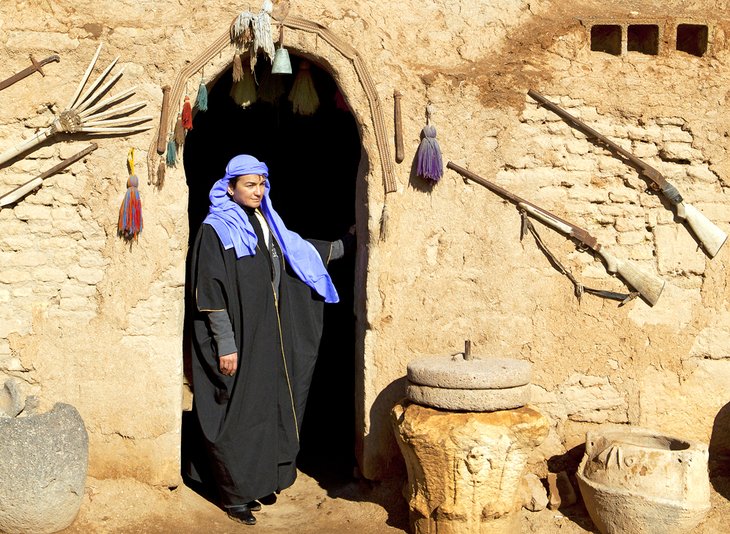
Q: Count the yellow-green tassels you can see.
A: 2